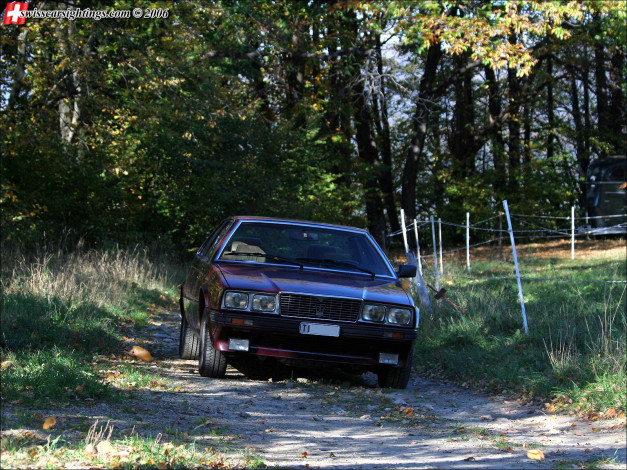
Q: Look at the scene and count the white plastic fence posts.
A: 7